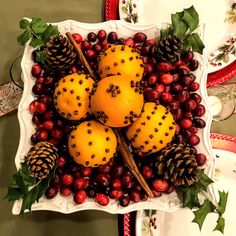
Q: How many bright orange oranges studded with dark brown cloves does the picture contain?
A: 5